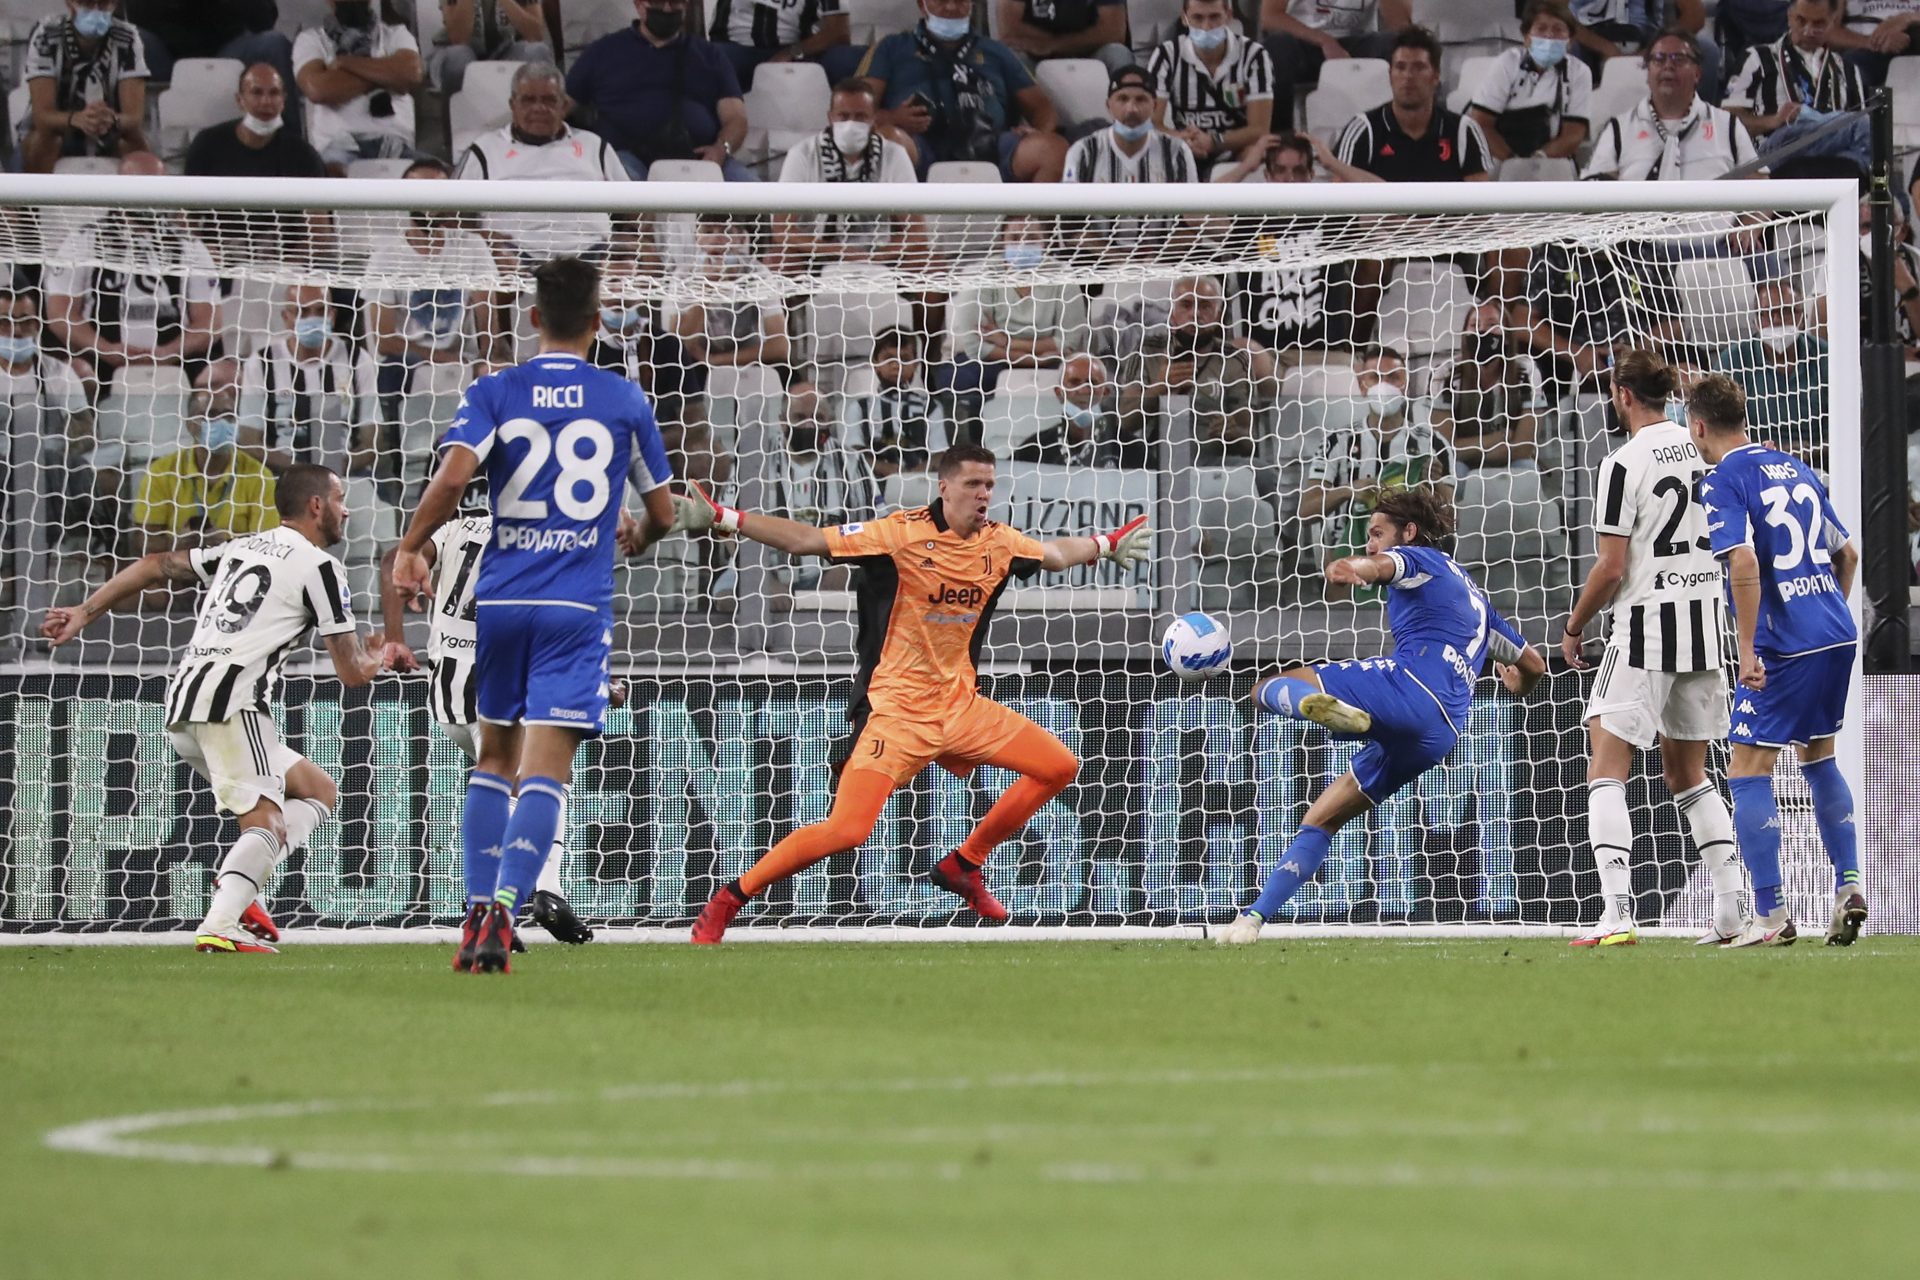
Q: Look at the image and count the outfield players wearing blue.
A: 3